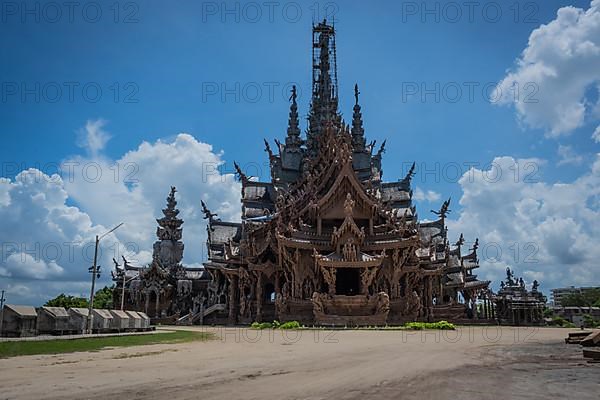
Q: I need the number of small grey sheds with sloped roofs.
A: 7